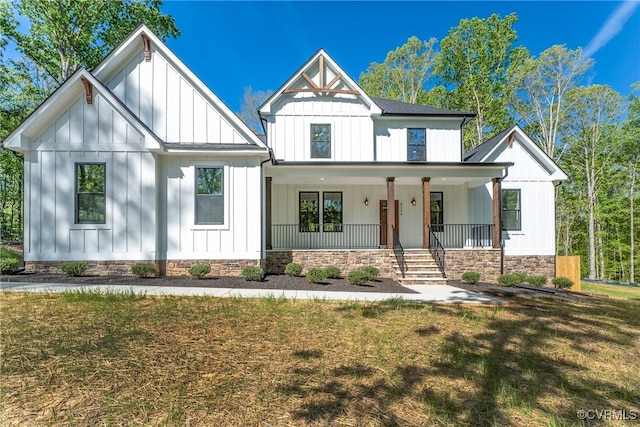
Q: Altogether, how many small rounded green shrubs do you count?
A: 15